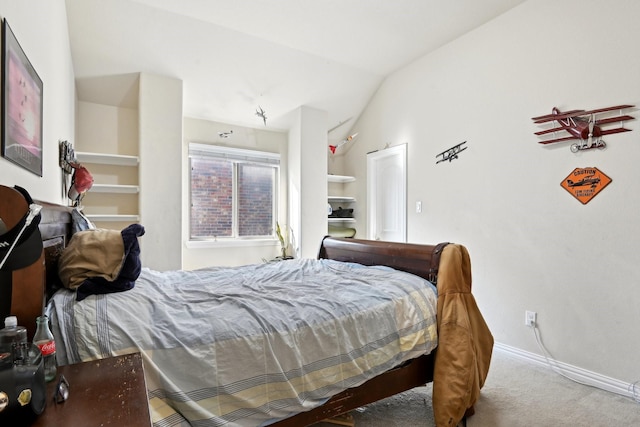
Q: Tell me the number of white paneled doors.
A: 1